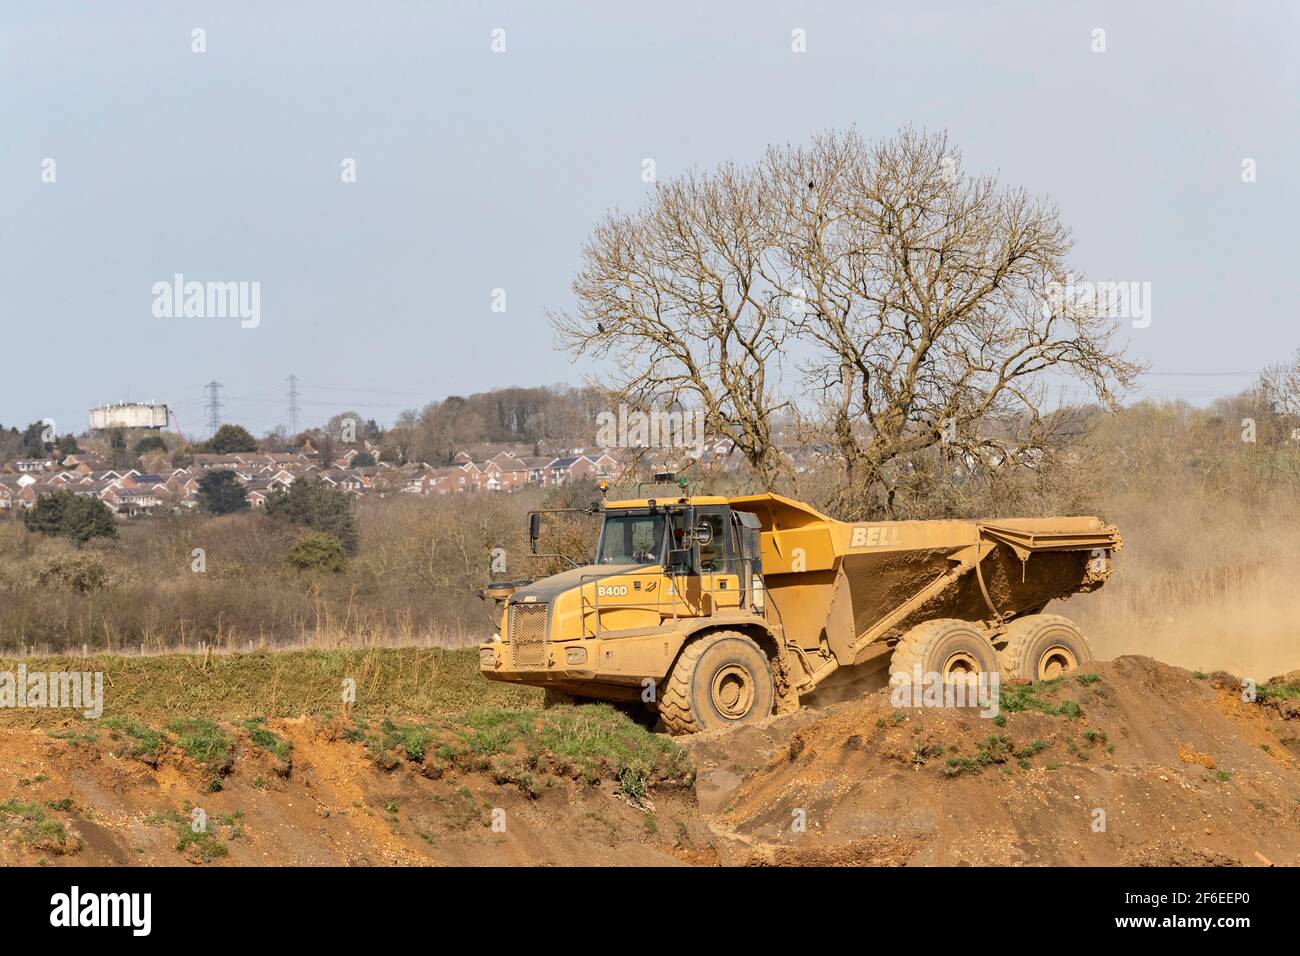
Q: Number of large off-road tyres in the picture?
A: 3